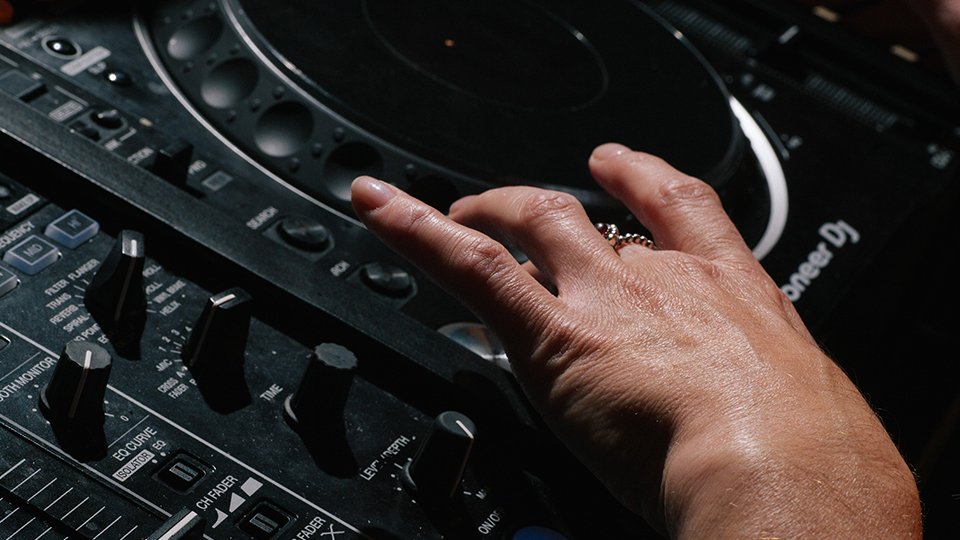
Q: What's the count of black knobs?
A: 5